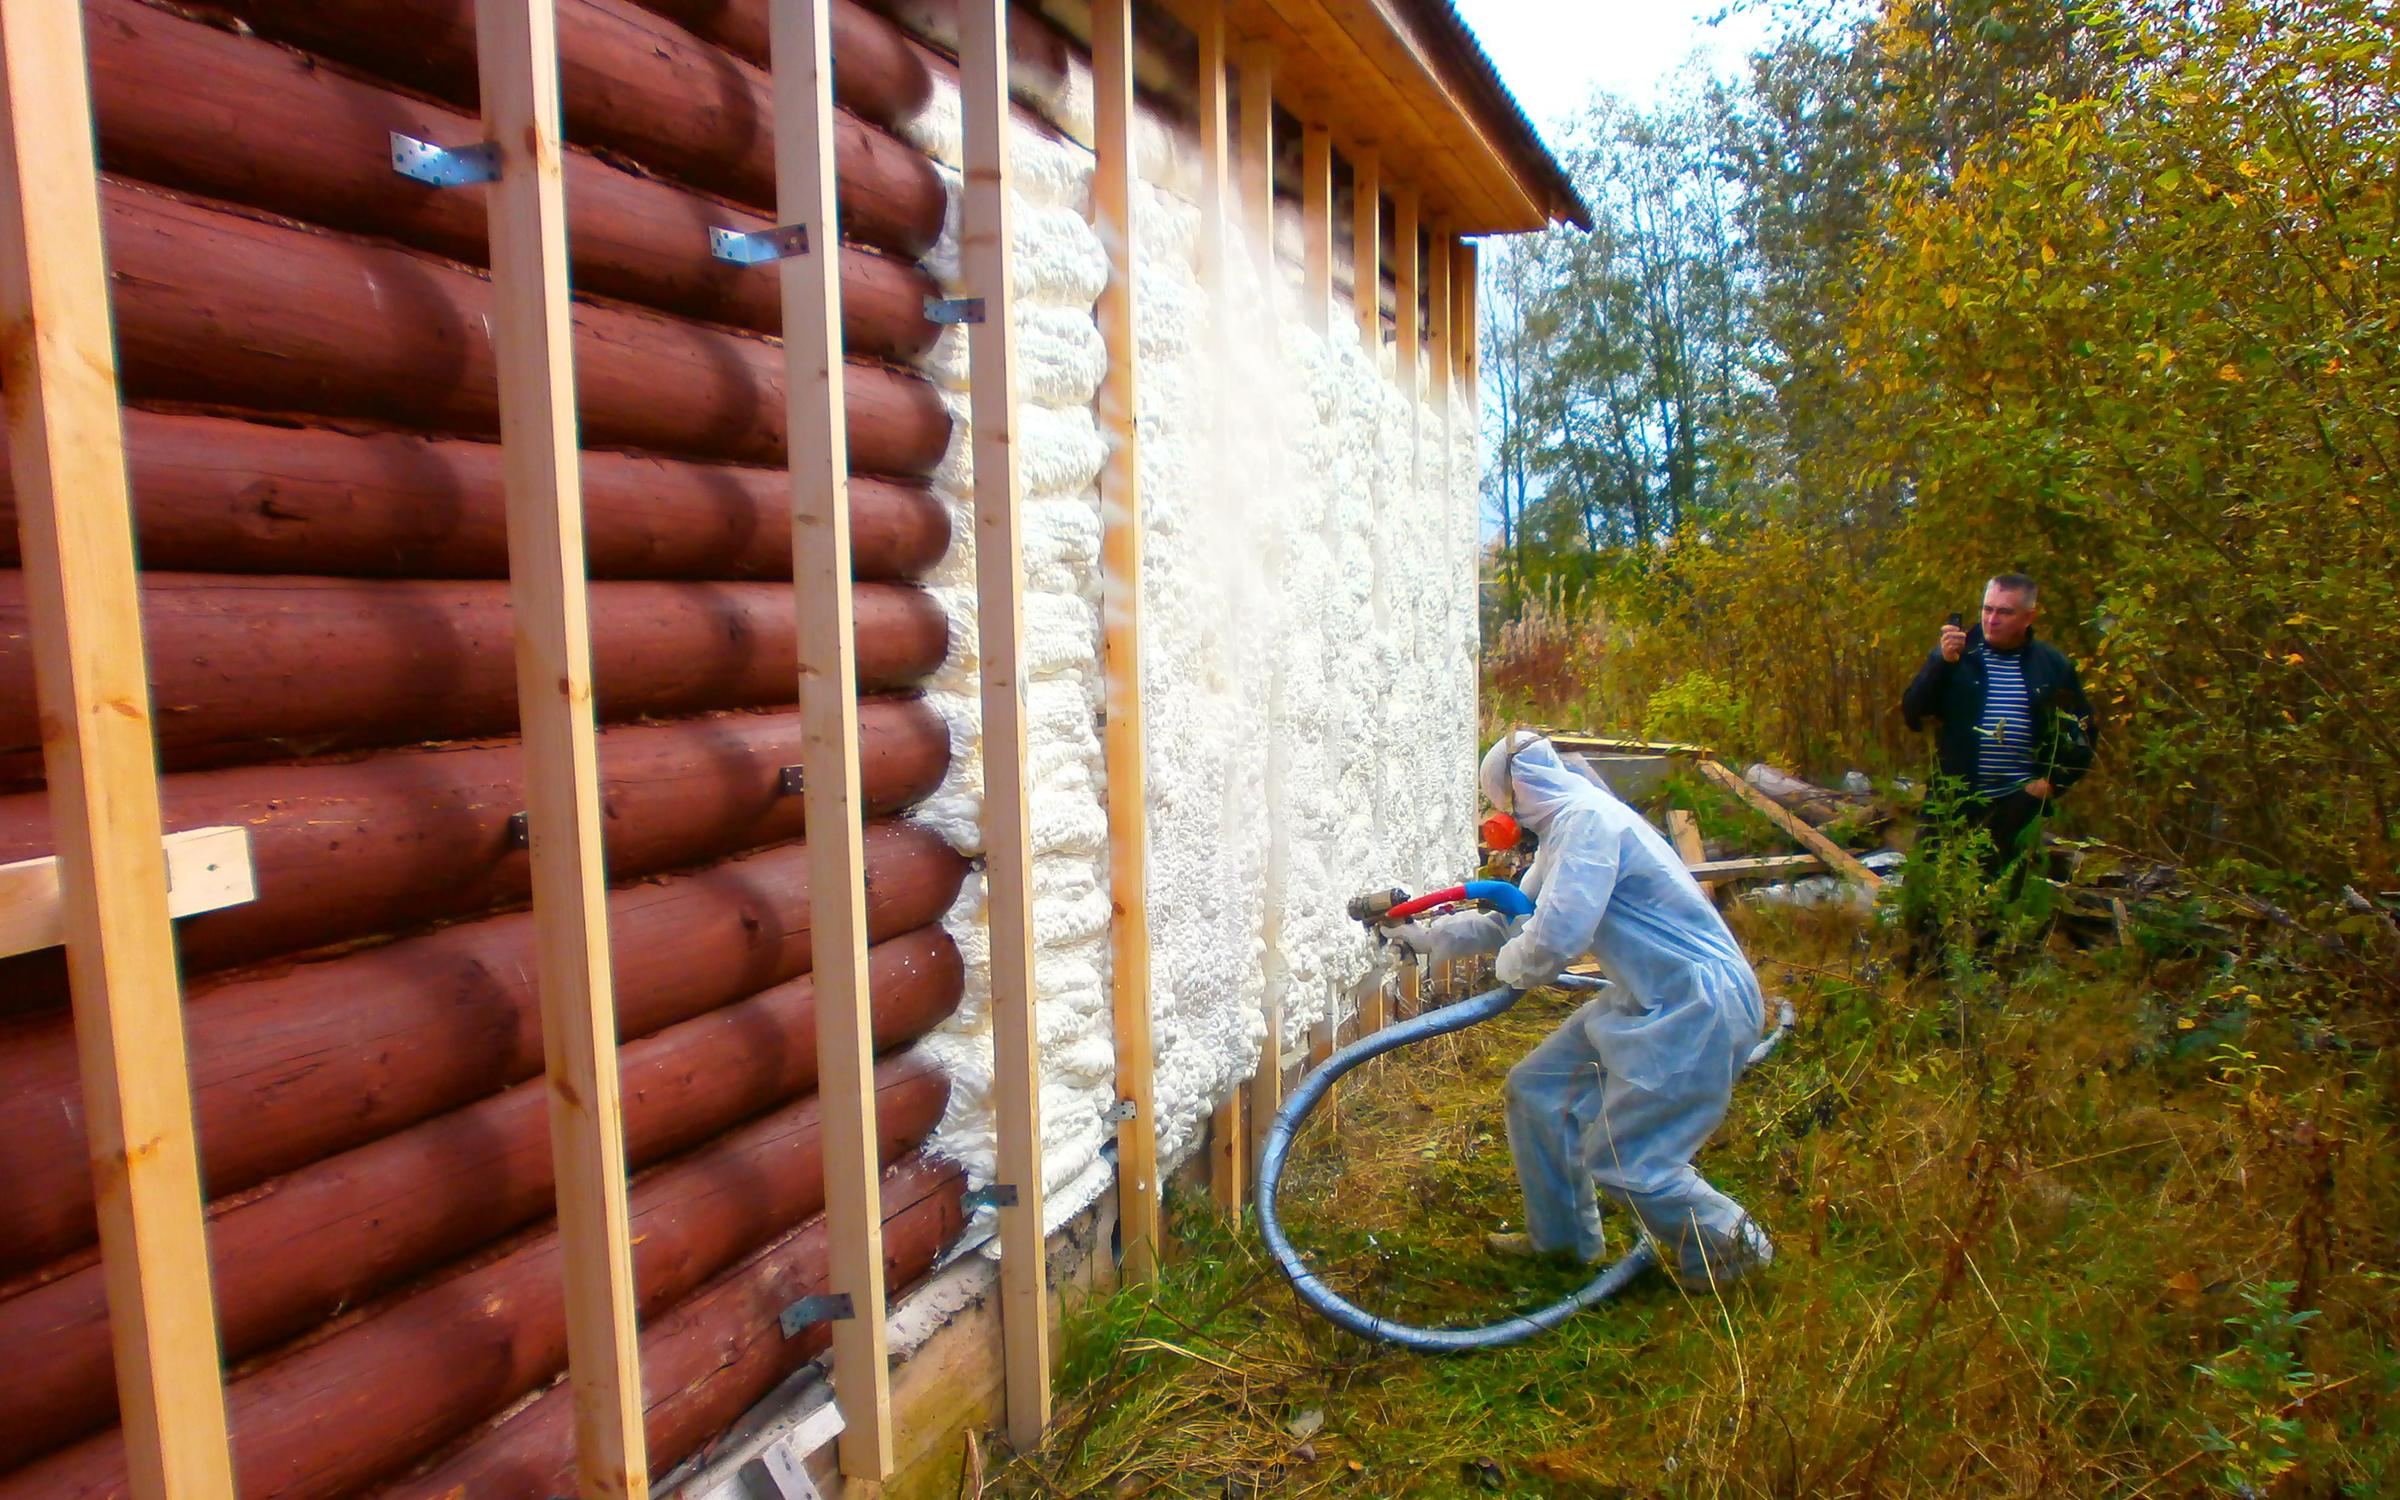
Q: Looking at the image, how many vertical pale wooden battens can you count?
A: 12